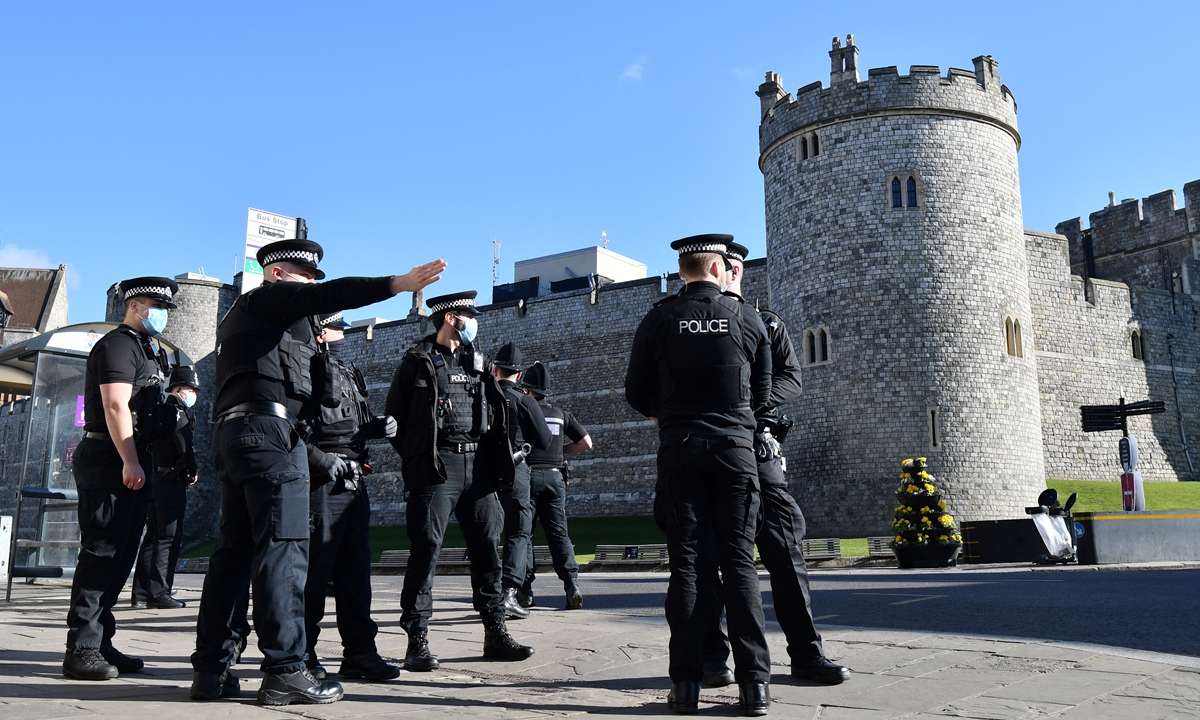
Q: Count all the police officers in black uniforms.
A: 9